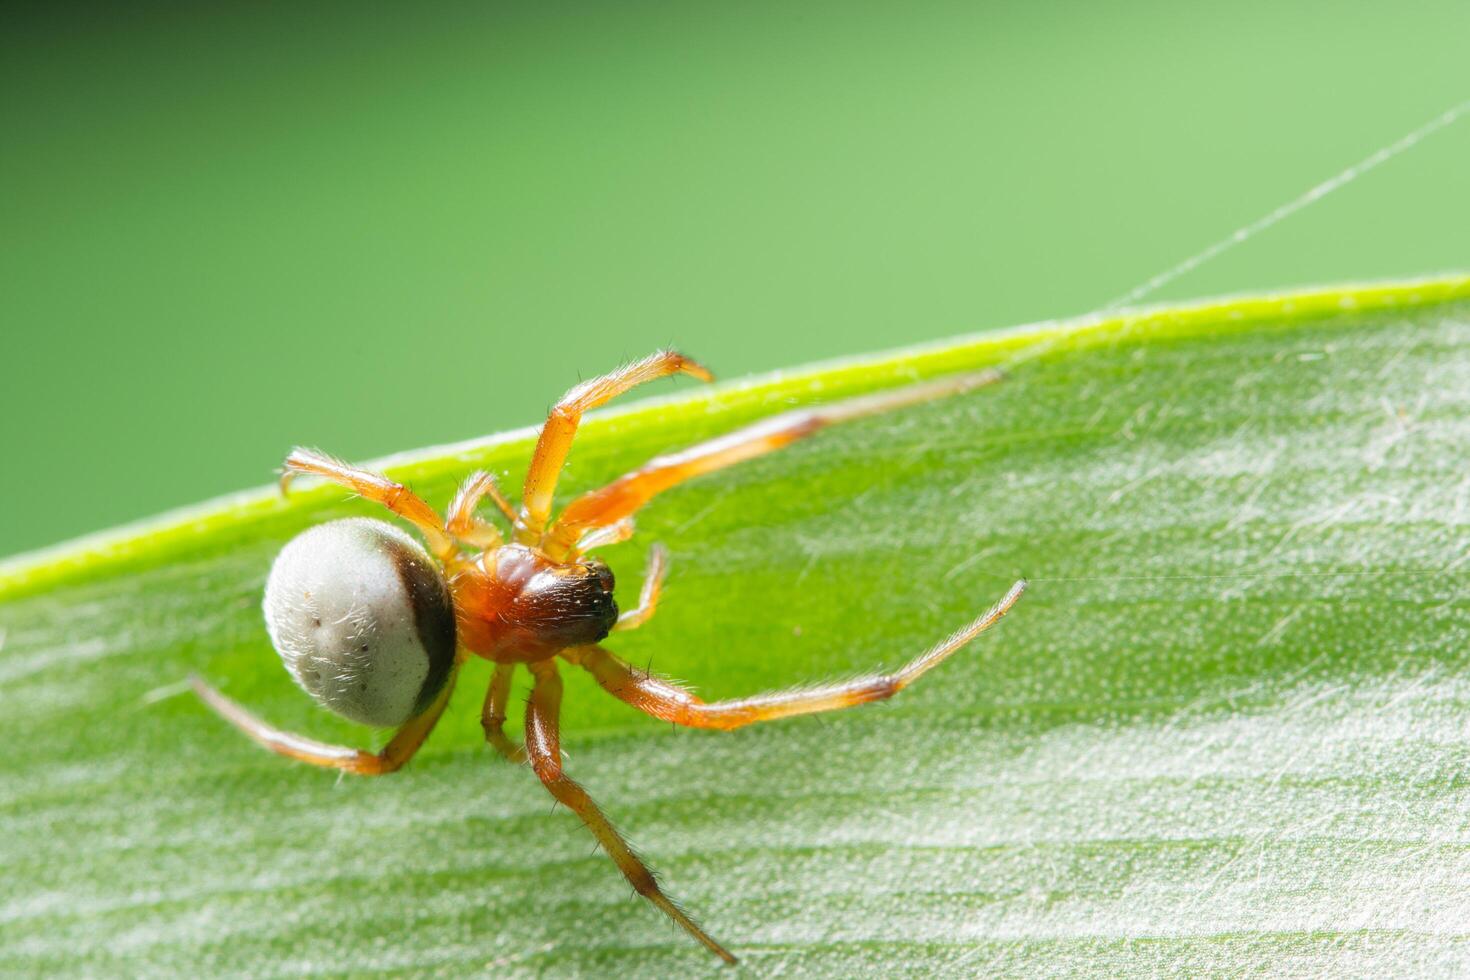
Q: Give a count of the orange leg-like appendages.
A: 10